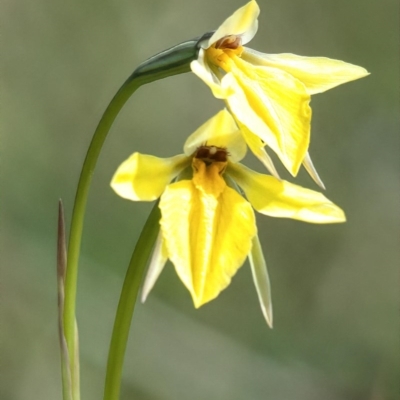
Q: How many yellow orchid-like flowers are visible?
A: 2